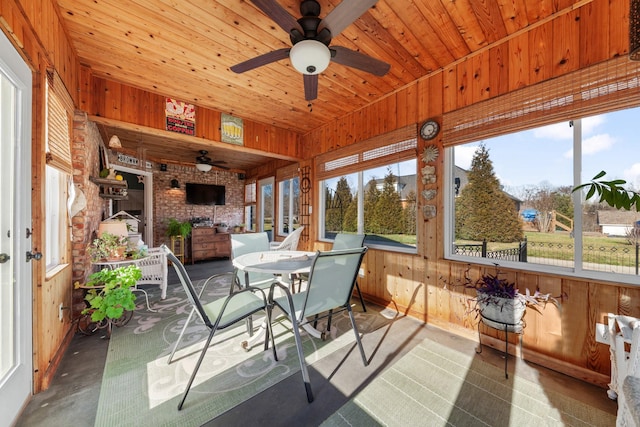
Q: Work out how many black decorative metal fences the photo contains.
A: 1